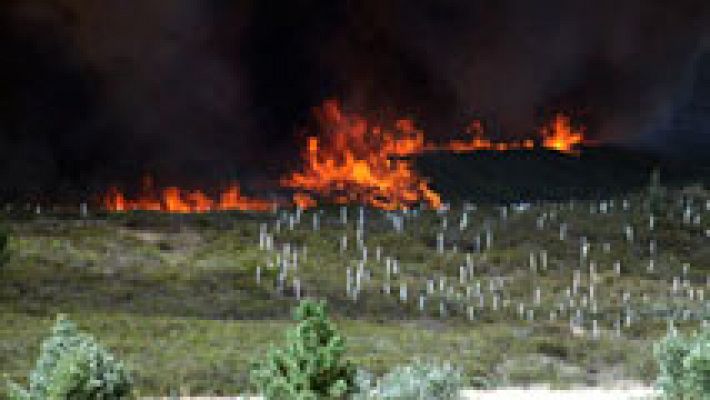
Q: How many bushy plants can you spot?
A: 4